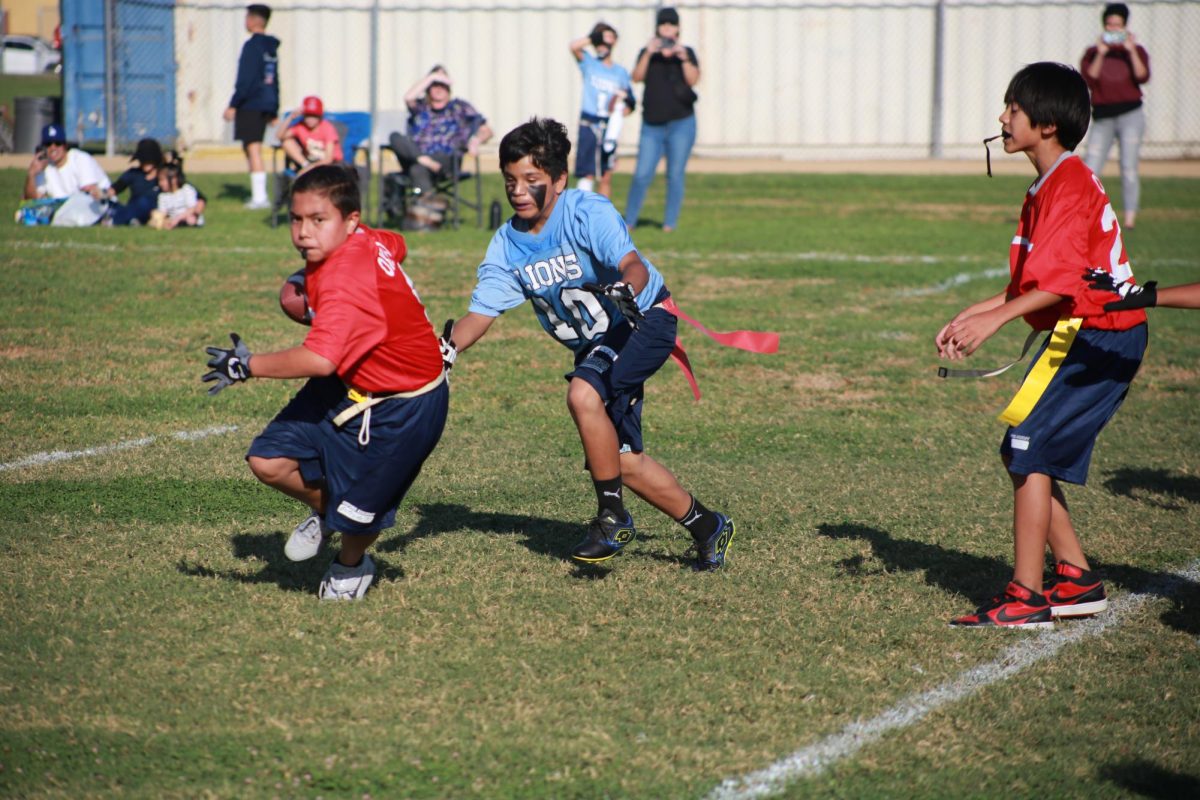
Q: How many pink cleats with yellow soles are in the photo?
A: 0